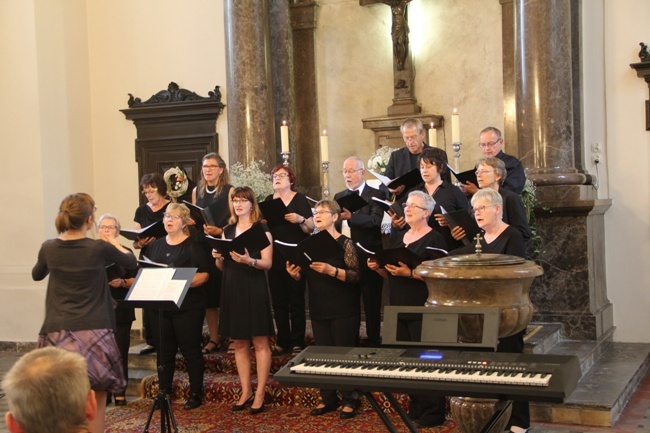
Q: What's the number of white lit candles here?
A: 4